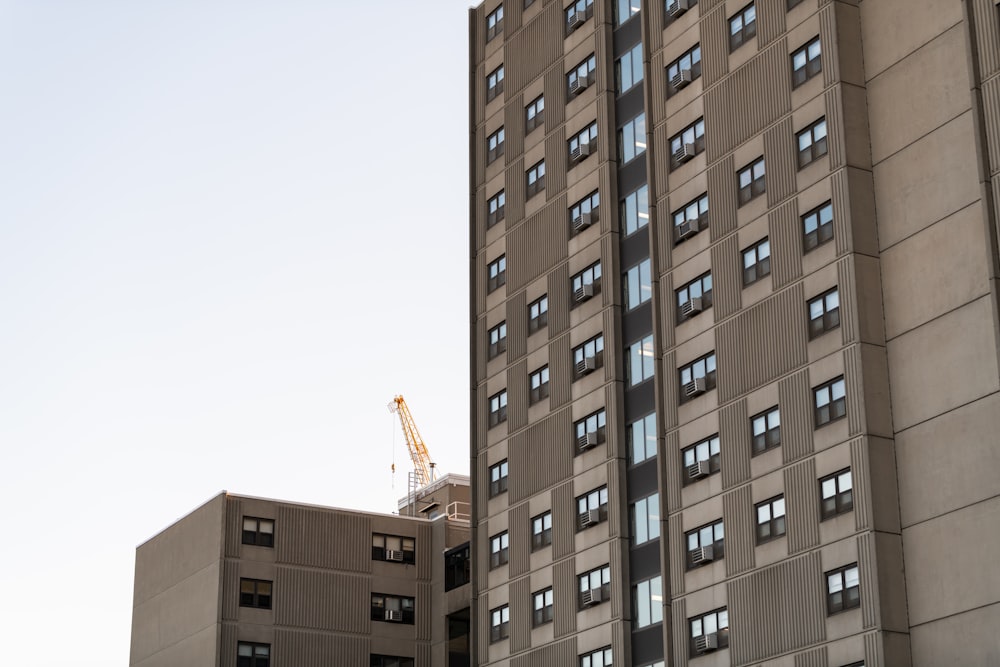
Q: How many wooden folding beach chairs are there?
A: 0